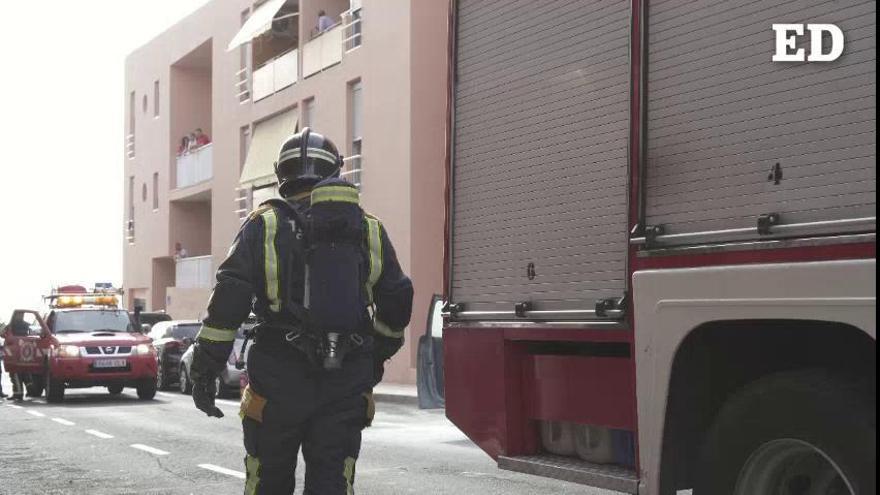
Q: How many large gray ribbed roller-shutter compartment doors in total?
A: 2